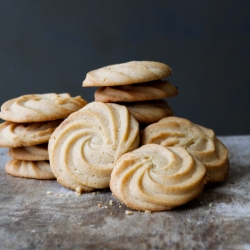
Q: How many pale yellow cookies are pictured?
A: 10